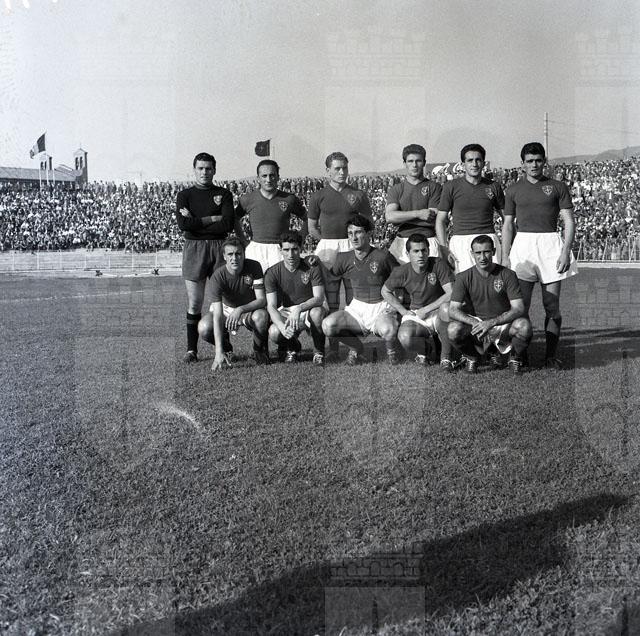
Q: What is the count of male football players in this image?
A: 11